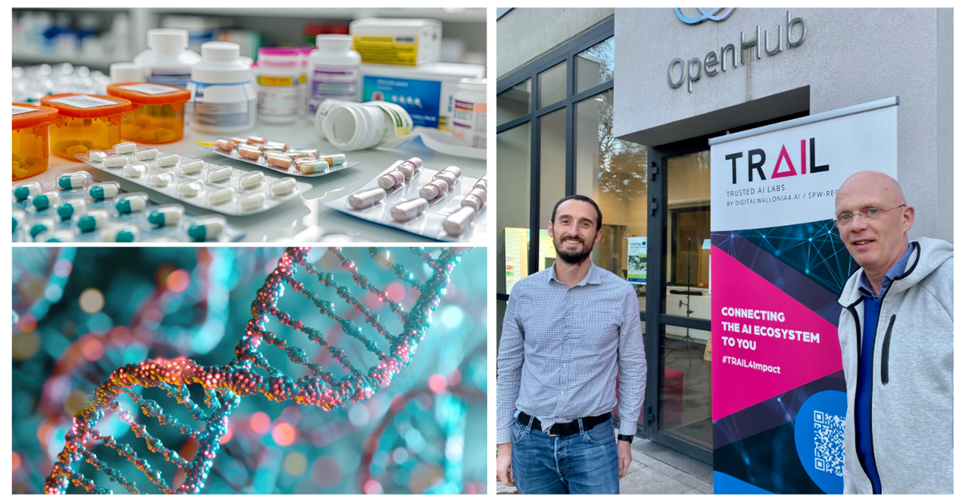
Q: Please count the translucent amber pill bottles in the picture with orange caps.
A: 3